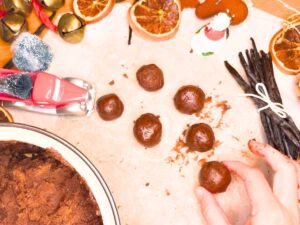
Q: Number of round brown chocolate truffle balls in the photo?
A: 6